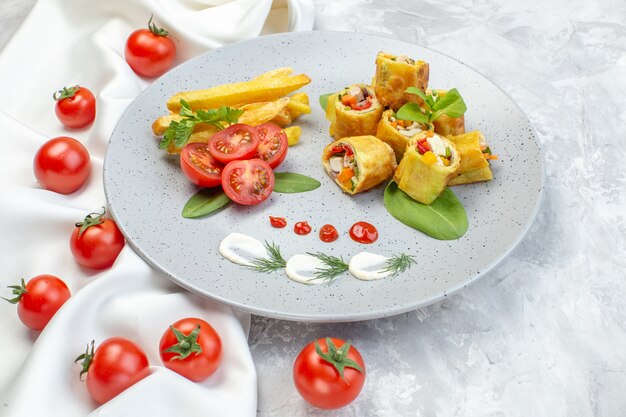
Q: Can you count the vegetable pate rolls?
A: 7